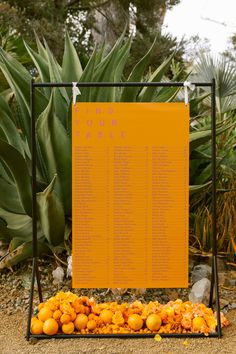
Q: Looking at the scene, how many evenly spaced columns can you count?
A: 3